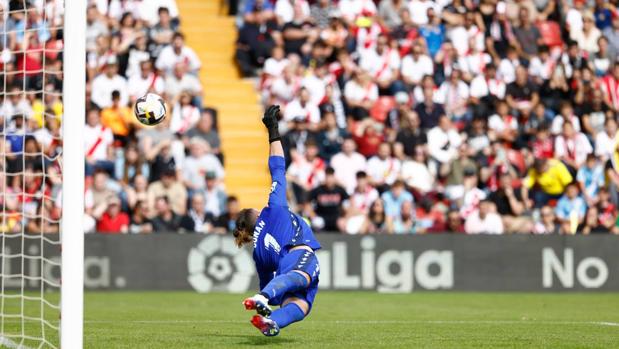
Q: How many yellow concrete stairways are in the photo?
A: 1